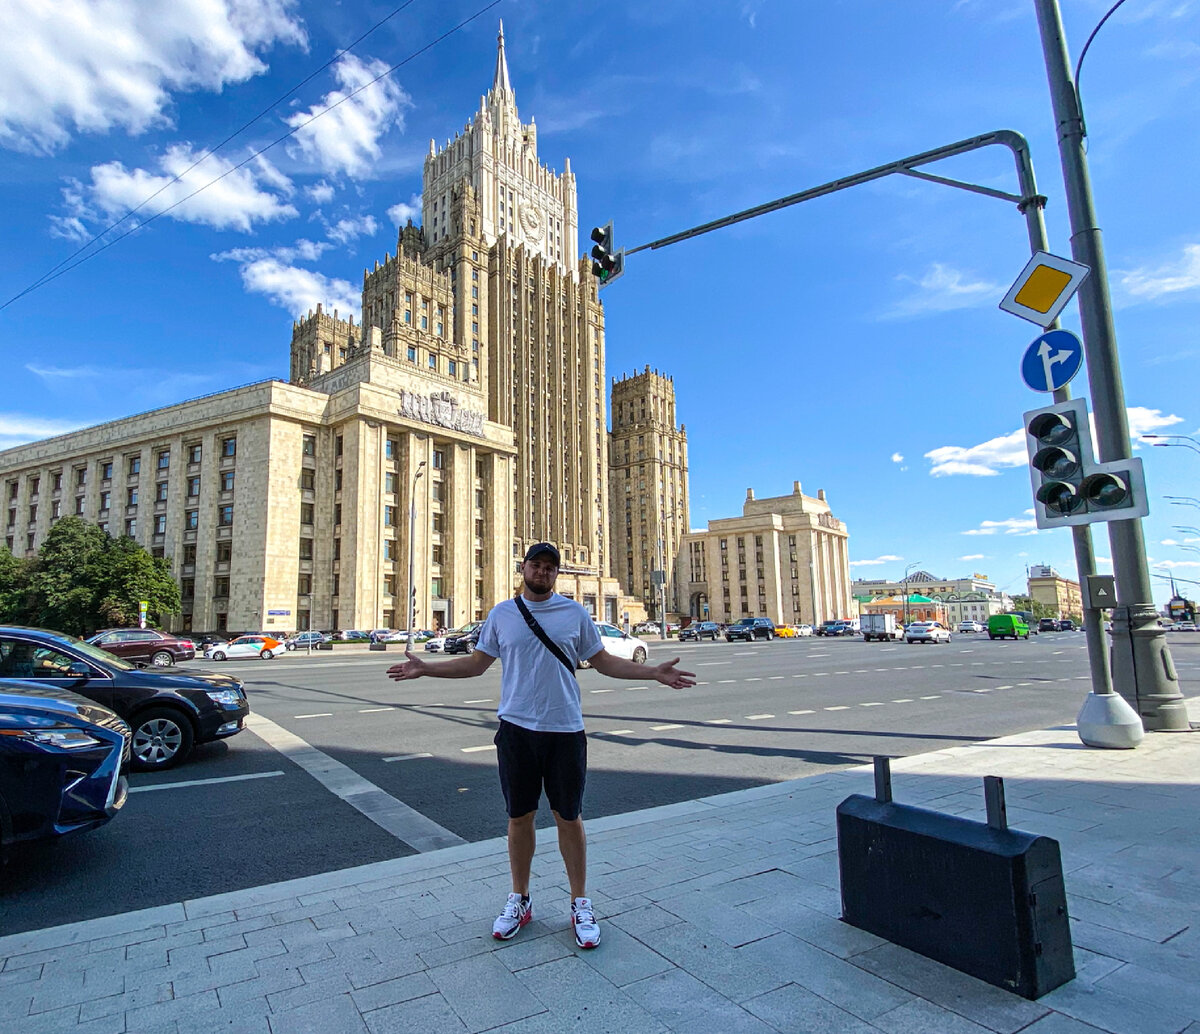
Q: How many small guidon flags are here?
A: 0